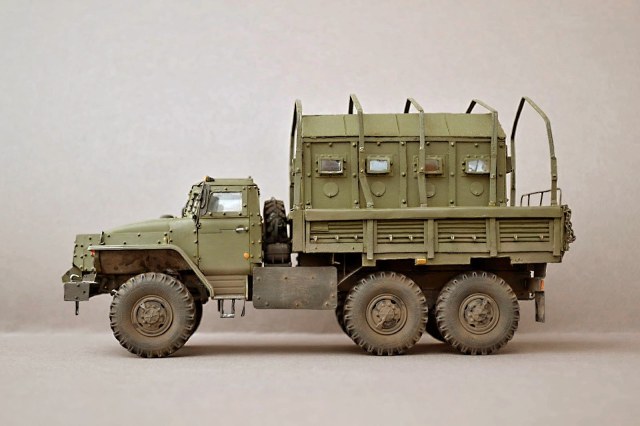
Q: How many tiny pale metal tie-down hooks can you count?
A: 9